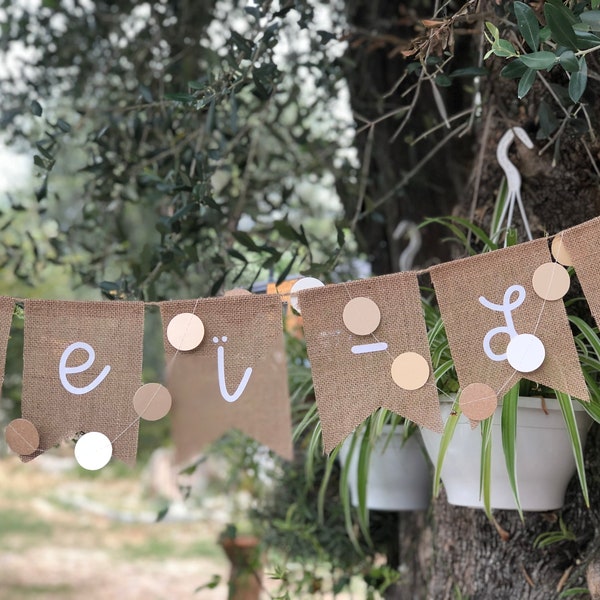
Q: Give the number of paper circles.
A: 12